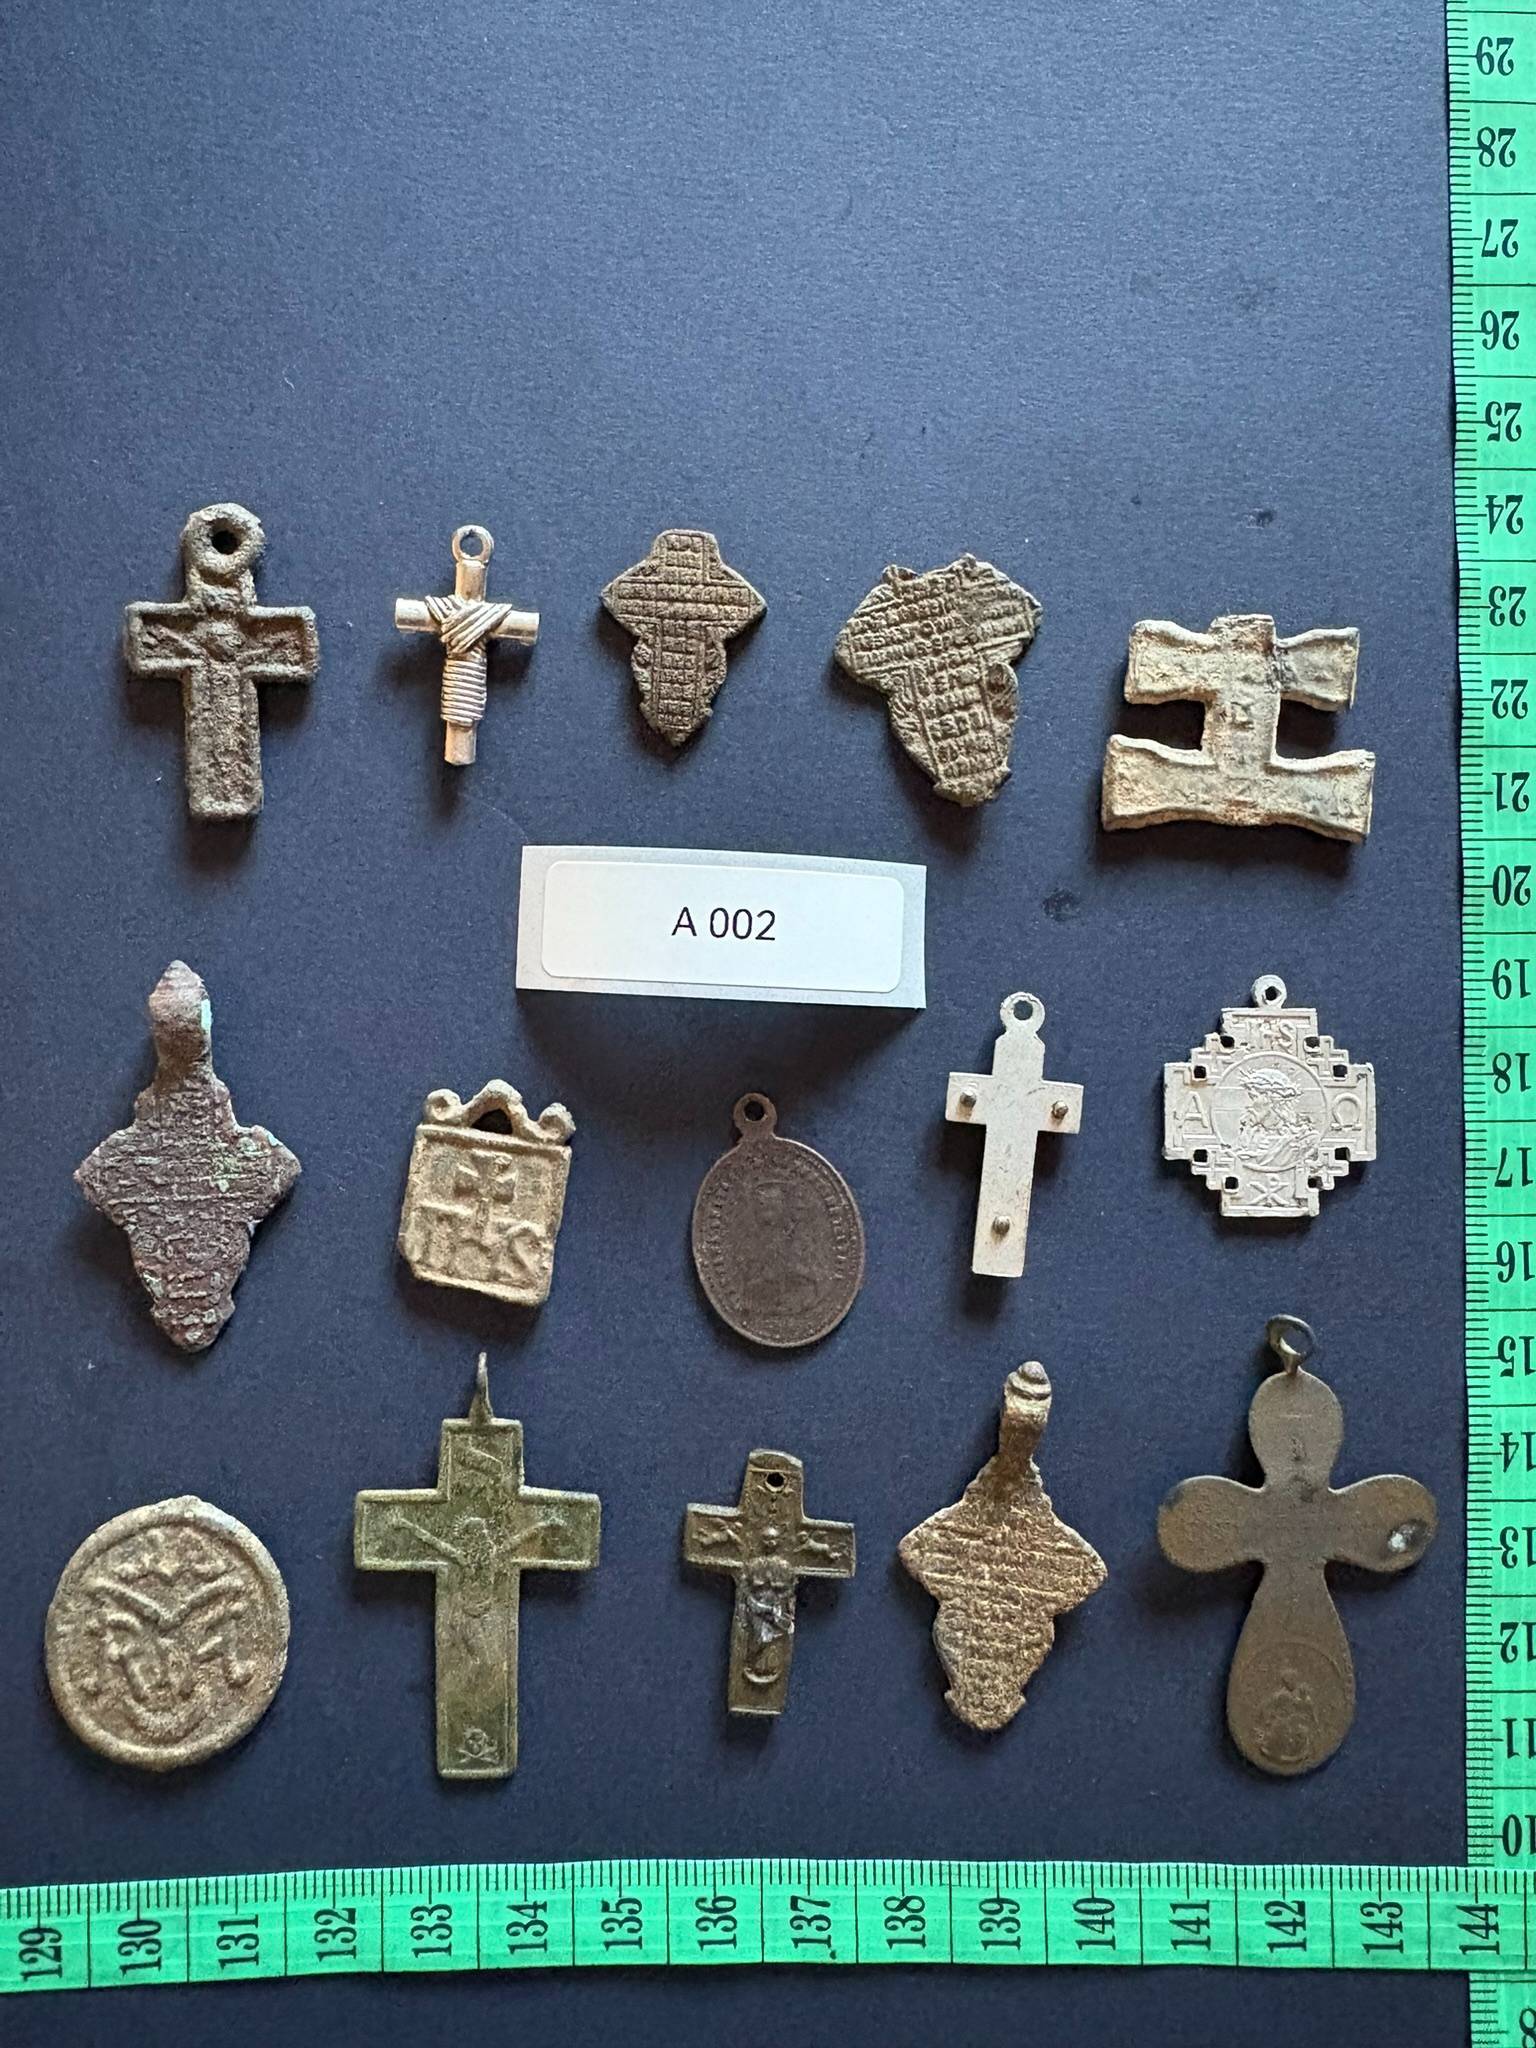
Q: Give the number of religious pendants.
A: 15